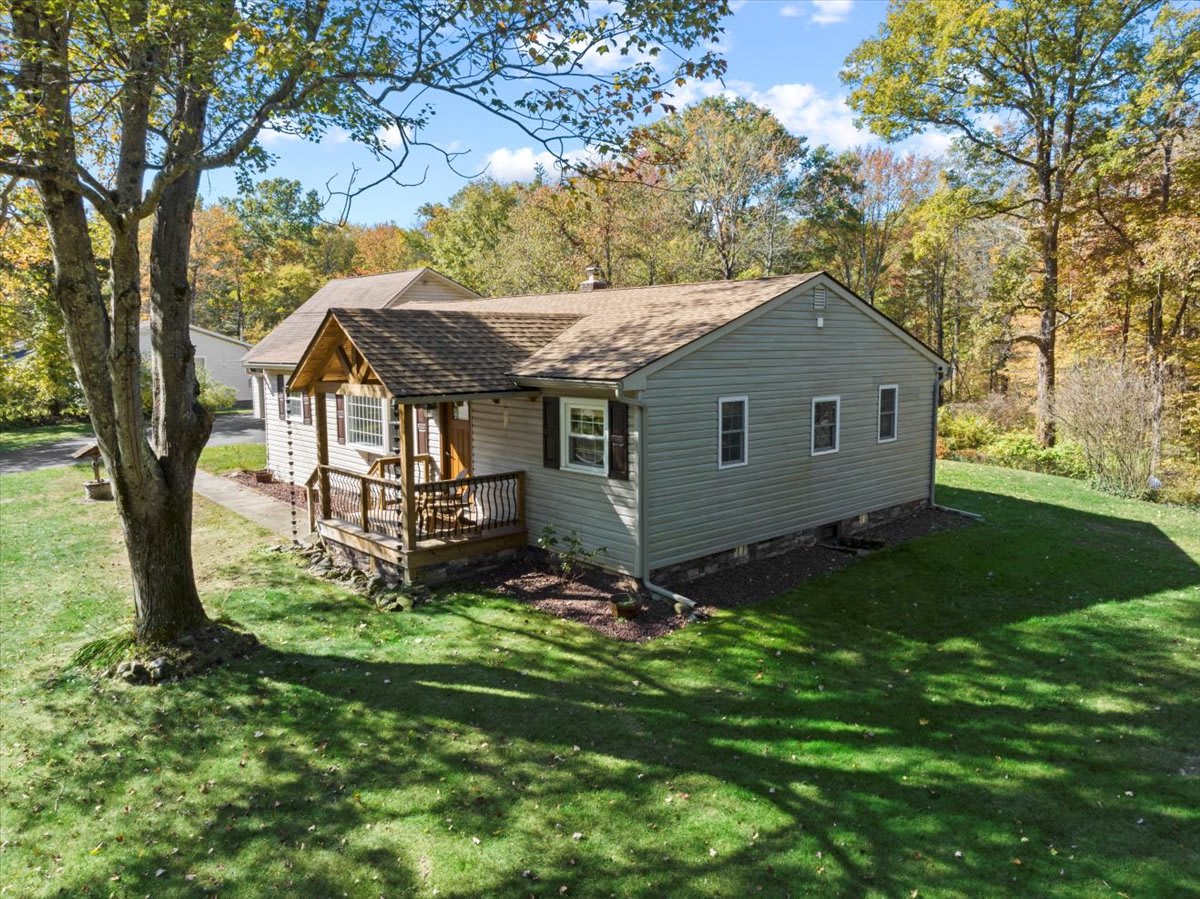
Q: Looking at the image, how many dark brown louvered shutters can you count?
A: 6